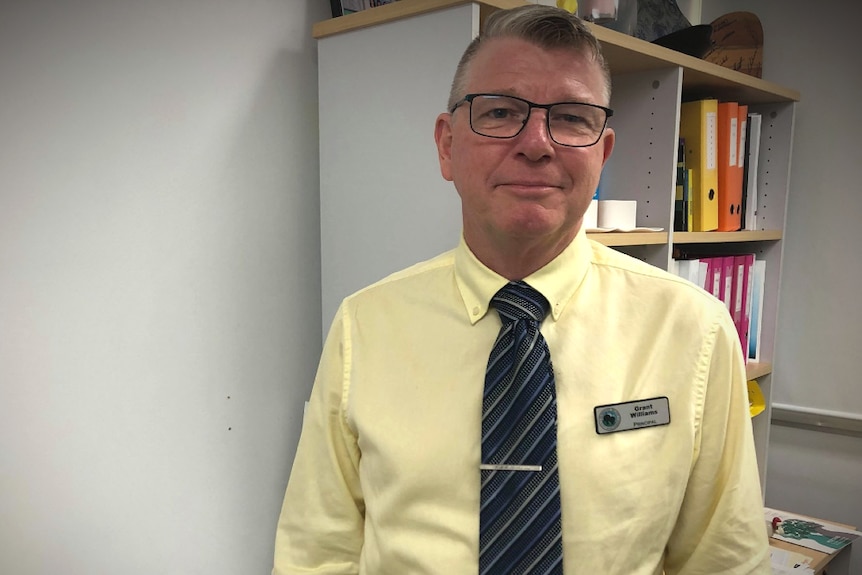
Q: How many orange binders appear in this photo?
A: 2